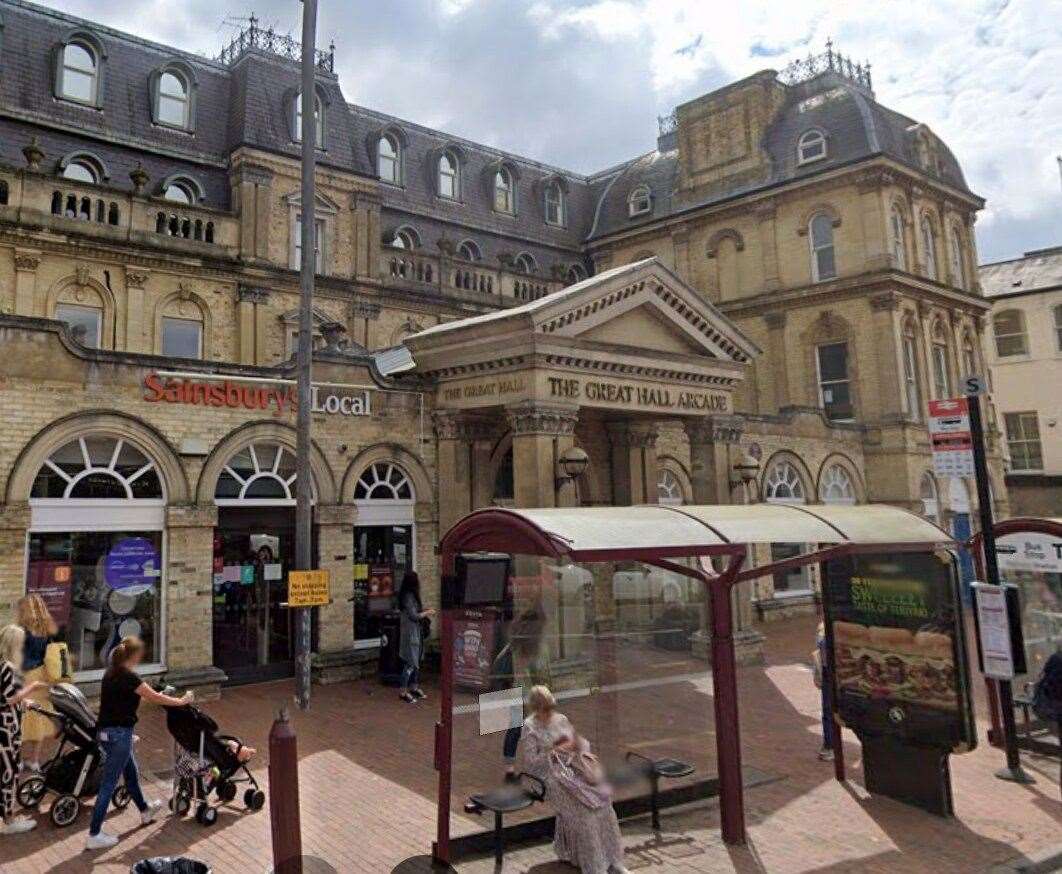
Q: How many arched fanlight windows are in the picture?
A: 6